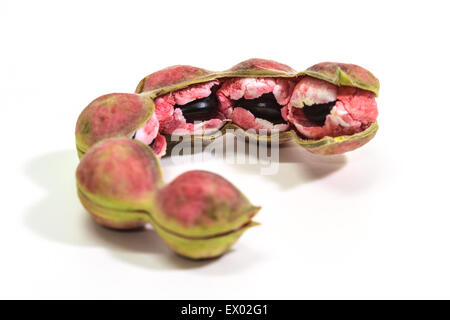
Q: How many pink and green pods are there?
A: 6